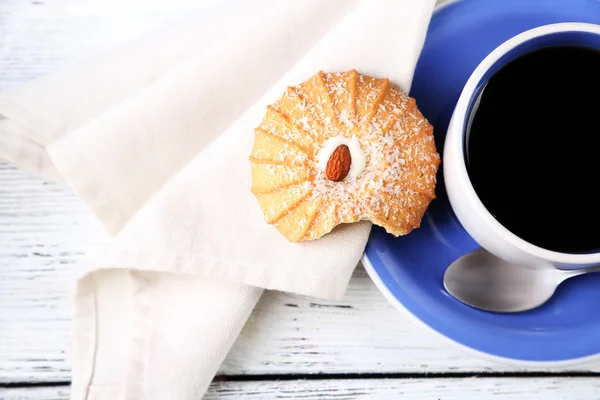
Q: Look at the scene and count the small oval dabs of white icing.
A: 1